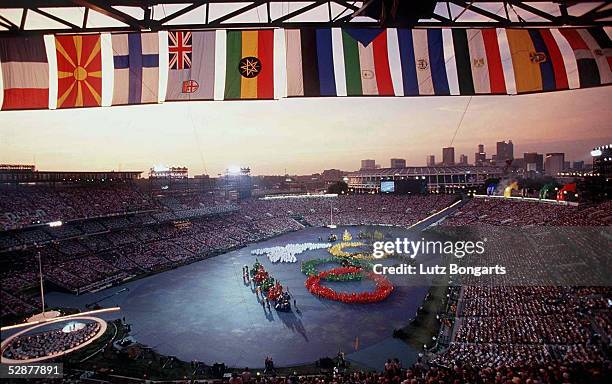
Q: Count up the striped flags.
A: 7